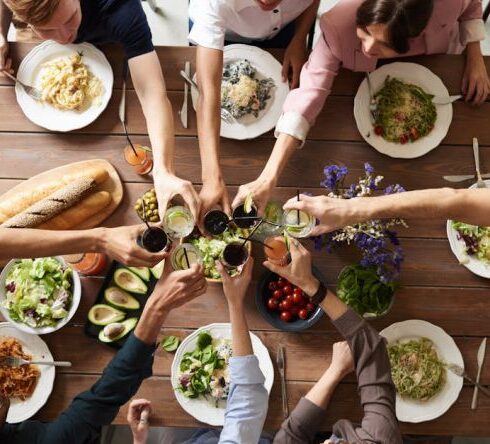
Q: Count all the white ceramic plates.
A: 7